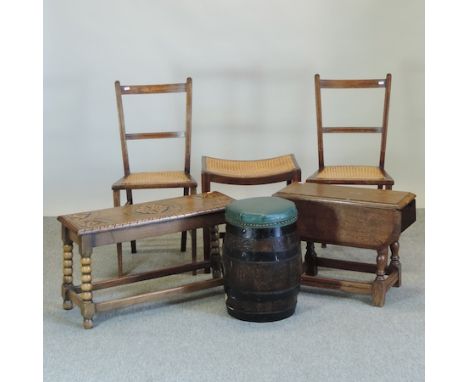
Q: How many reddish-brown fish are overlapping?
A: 0